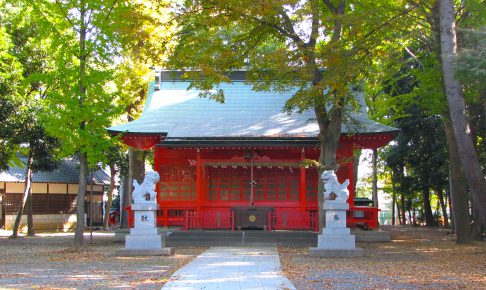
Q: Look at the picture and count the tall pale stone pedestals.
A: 2